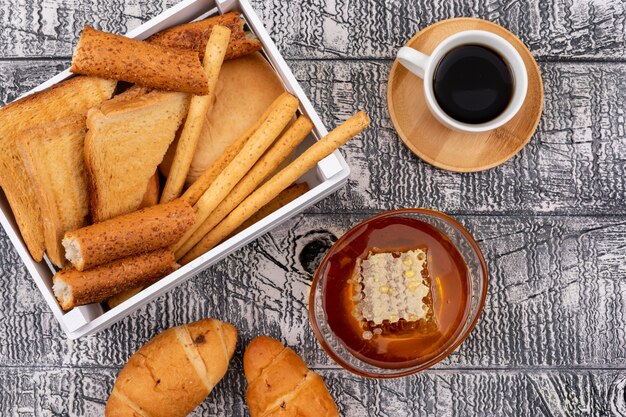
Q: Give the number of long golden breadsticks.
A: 5